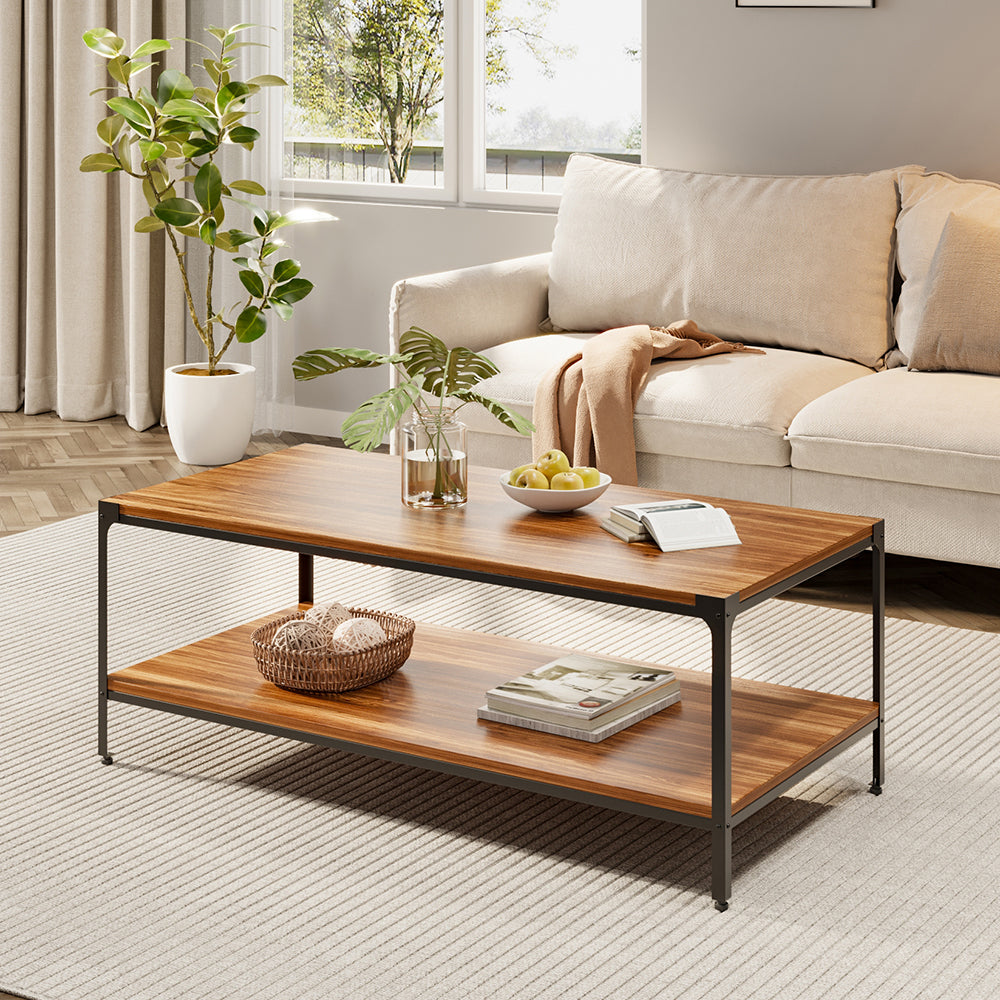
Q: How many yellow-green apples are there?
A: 5